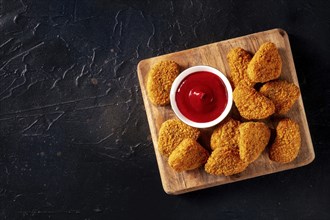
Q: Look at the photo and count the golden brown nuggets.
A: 11